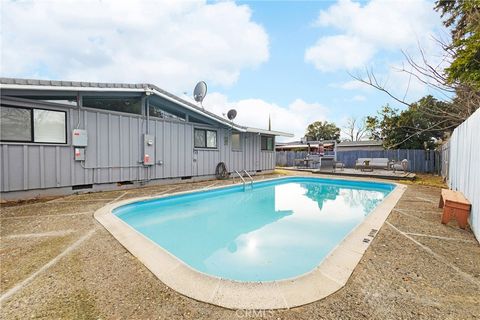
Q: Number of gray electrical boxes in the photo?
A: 3